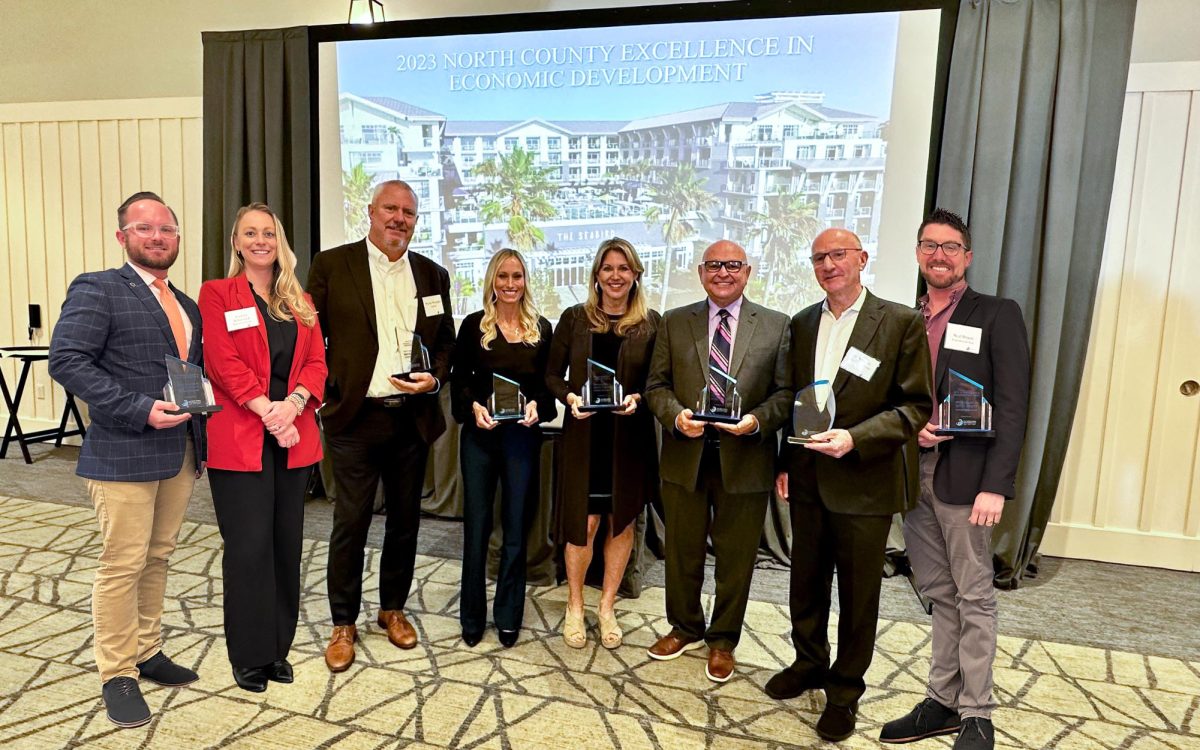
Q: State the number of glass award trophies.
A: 7